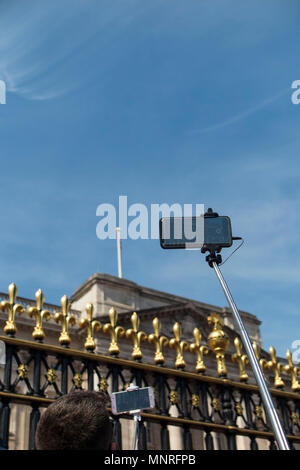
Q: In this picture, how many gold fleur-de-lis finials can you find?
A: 13